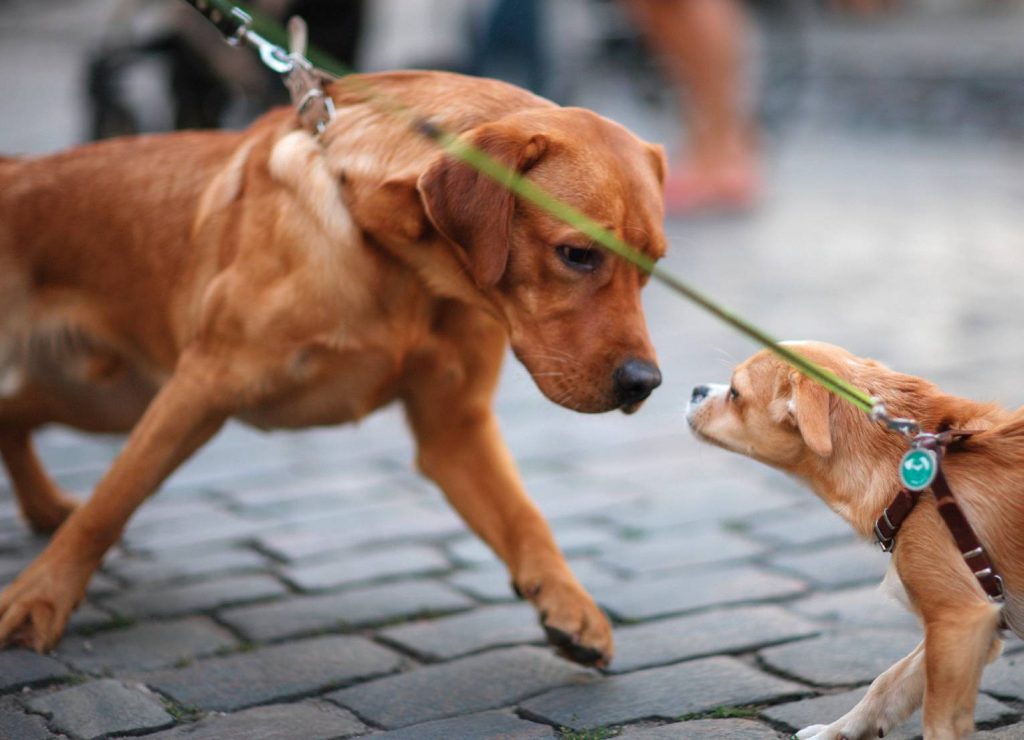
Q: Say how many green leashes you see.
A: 1